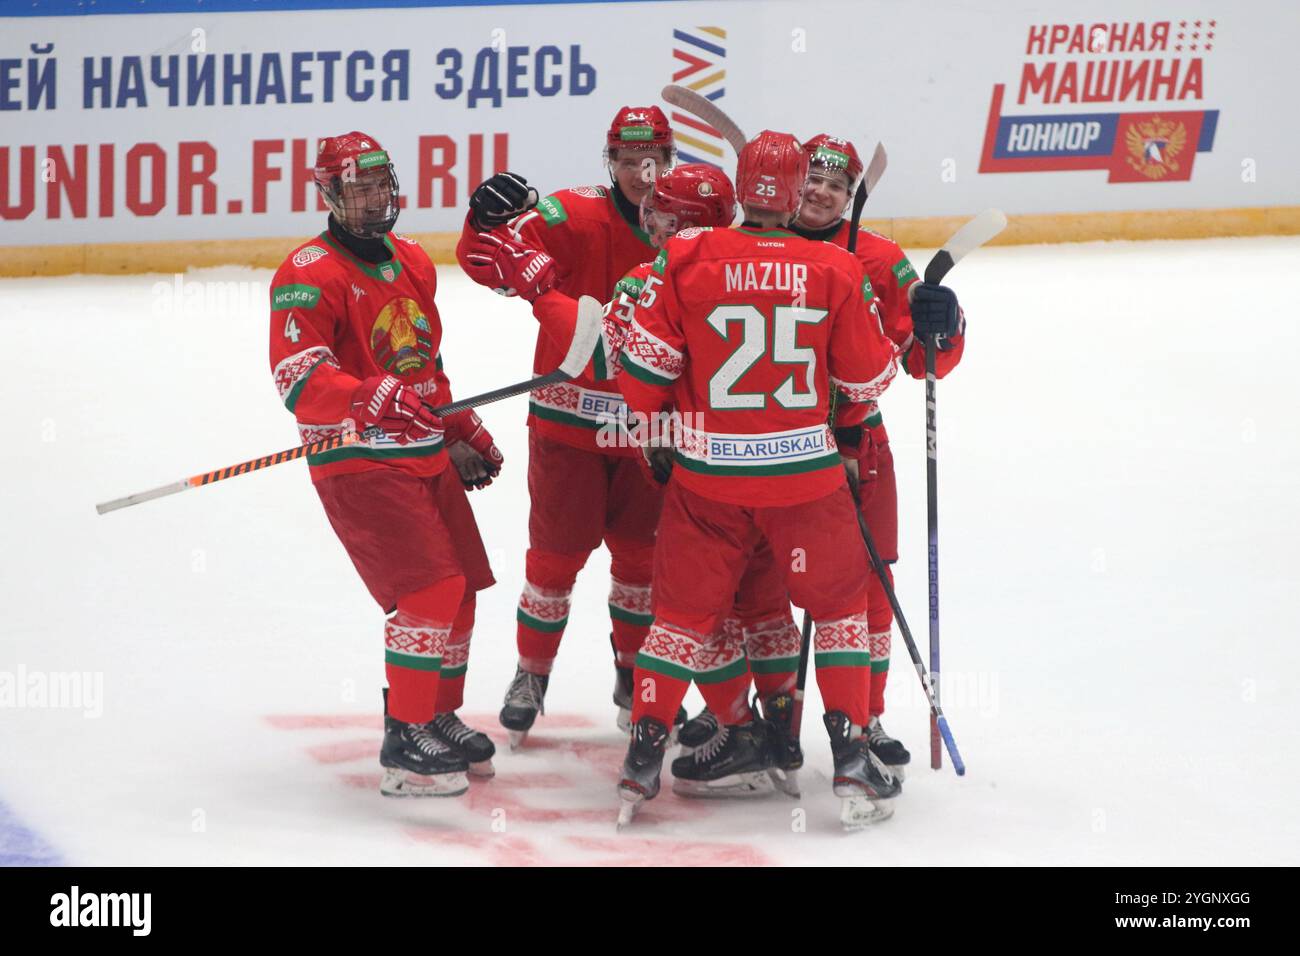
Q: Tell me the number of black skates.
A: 10